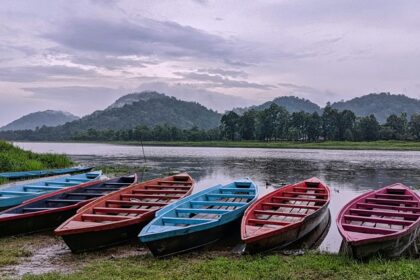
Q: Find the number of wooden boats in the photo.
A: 7